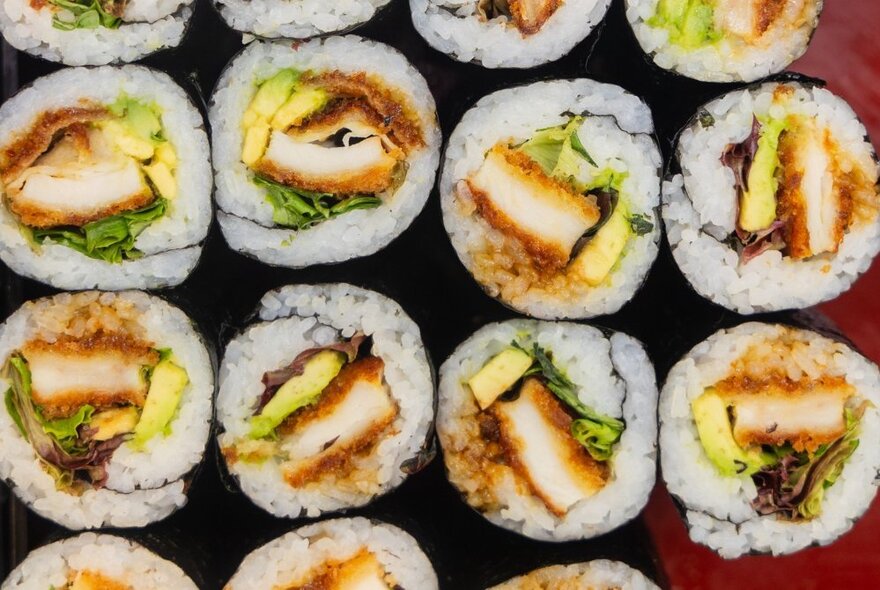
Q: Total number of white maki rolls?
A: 15